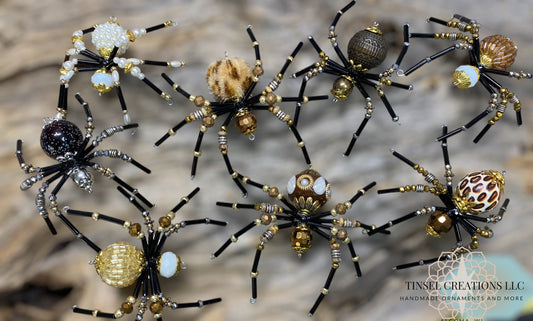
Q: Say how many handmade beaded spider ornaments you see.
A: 8